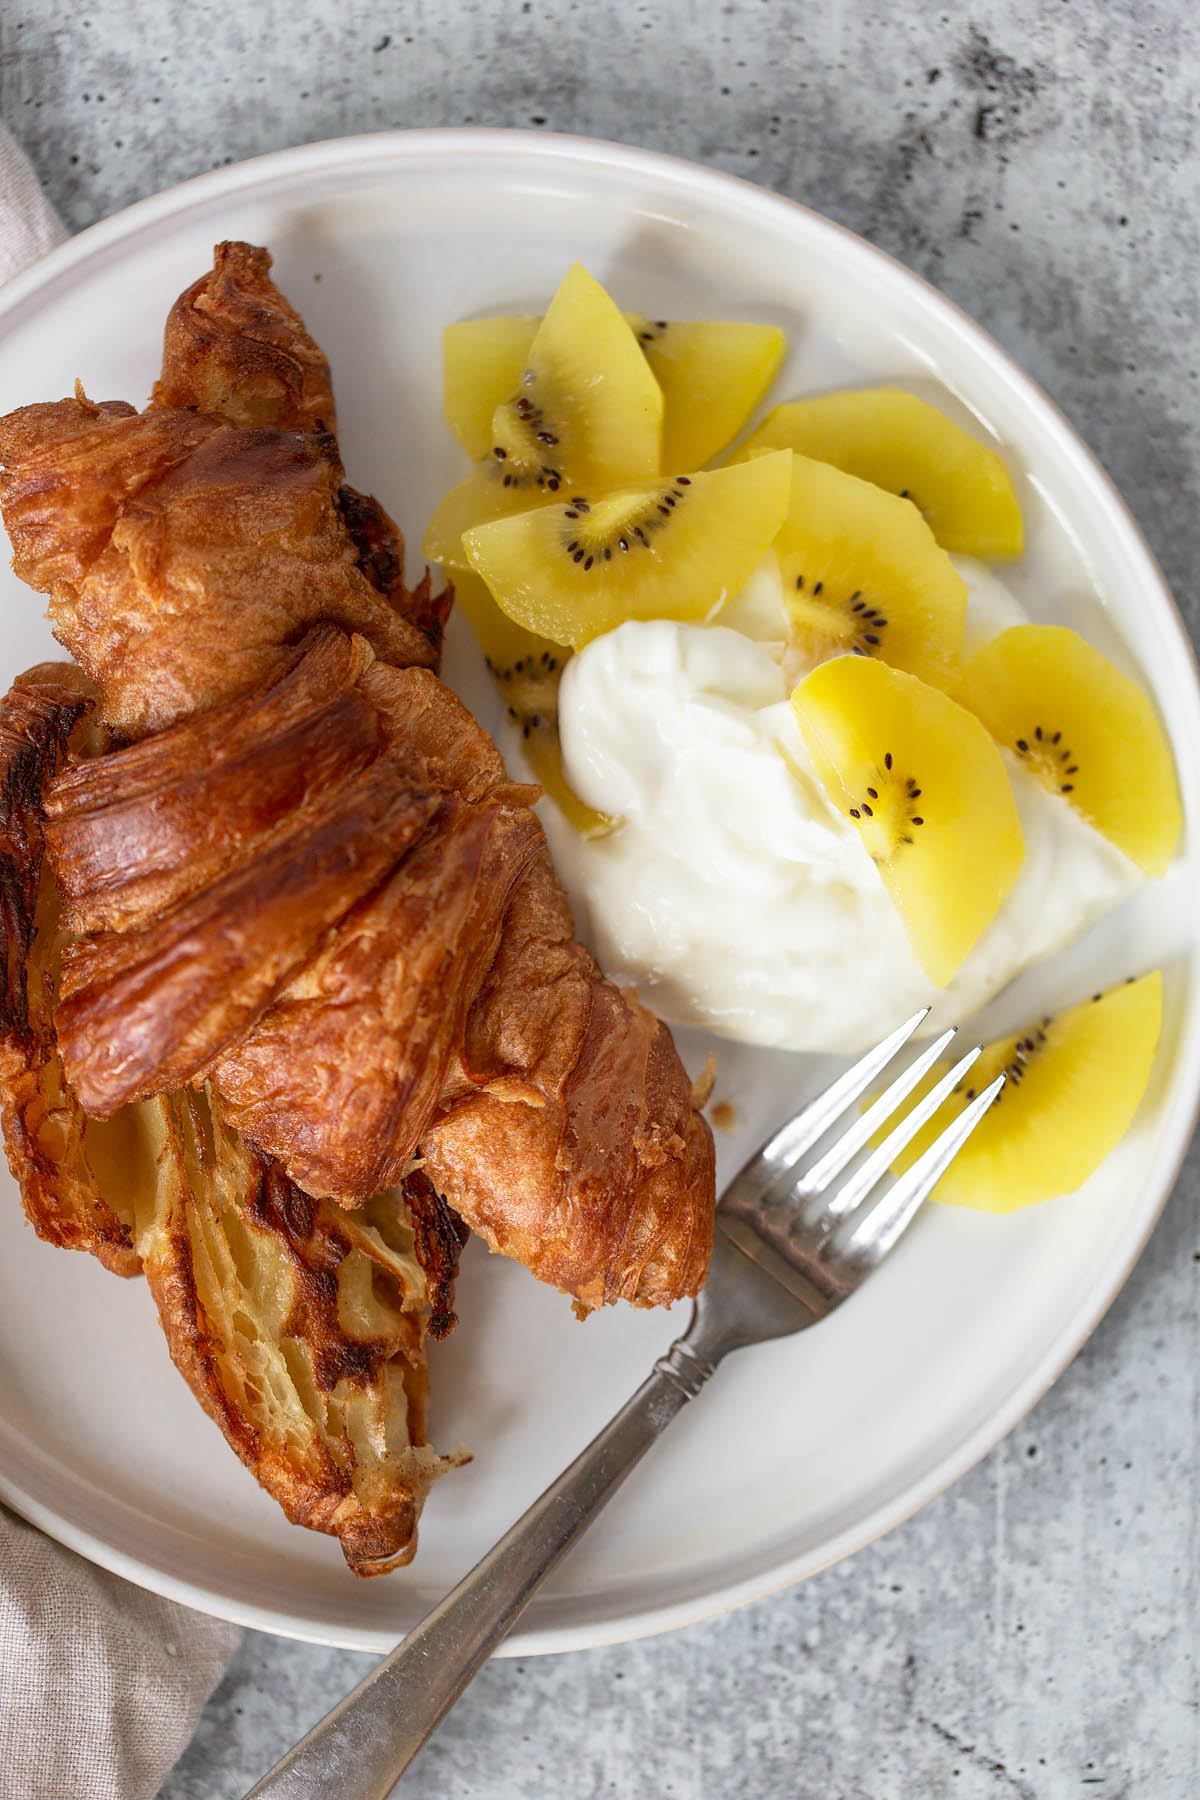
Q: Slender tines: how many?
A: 4